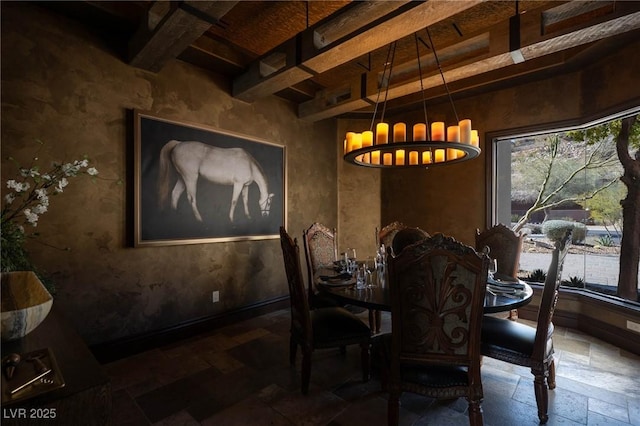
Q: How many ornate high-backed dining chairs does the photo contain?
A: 6